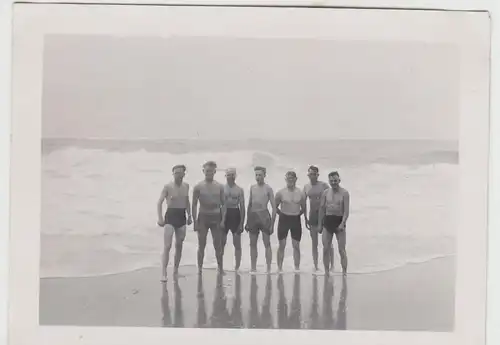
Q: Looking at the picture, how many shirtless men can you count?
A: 7